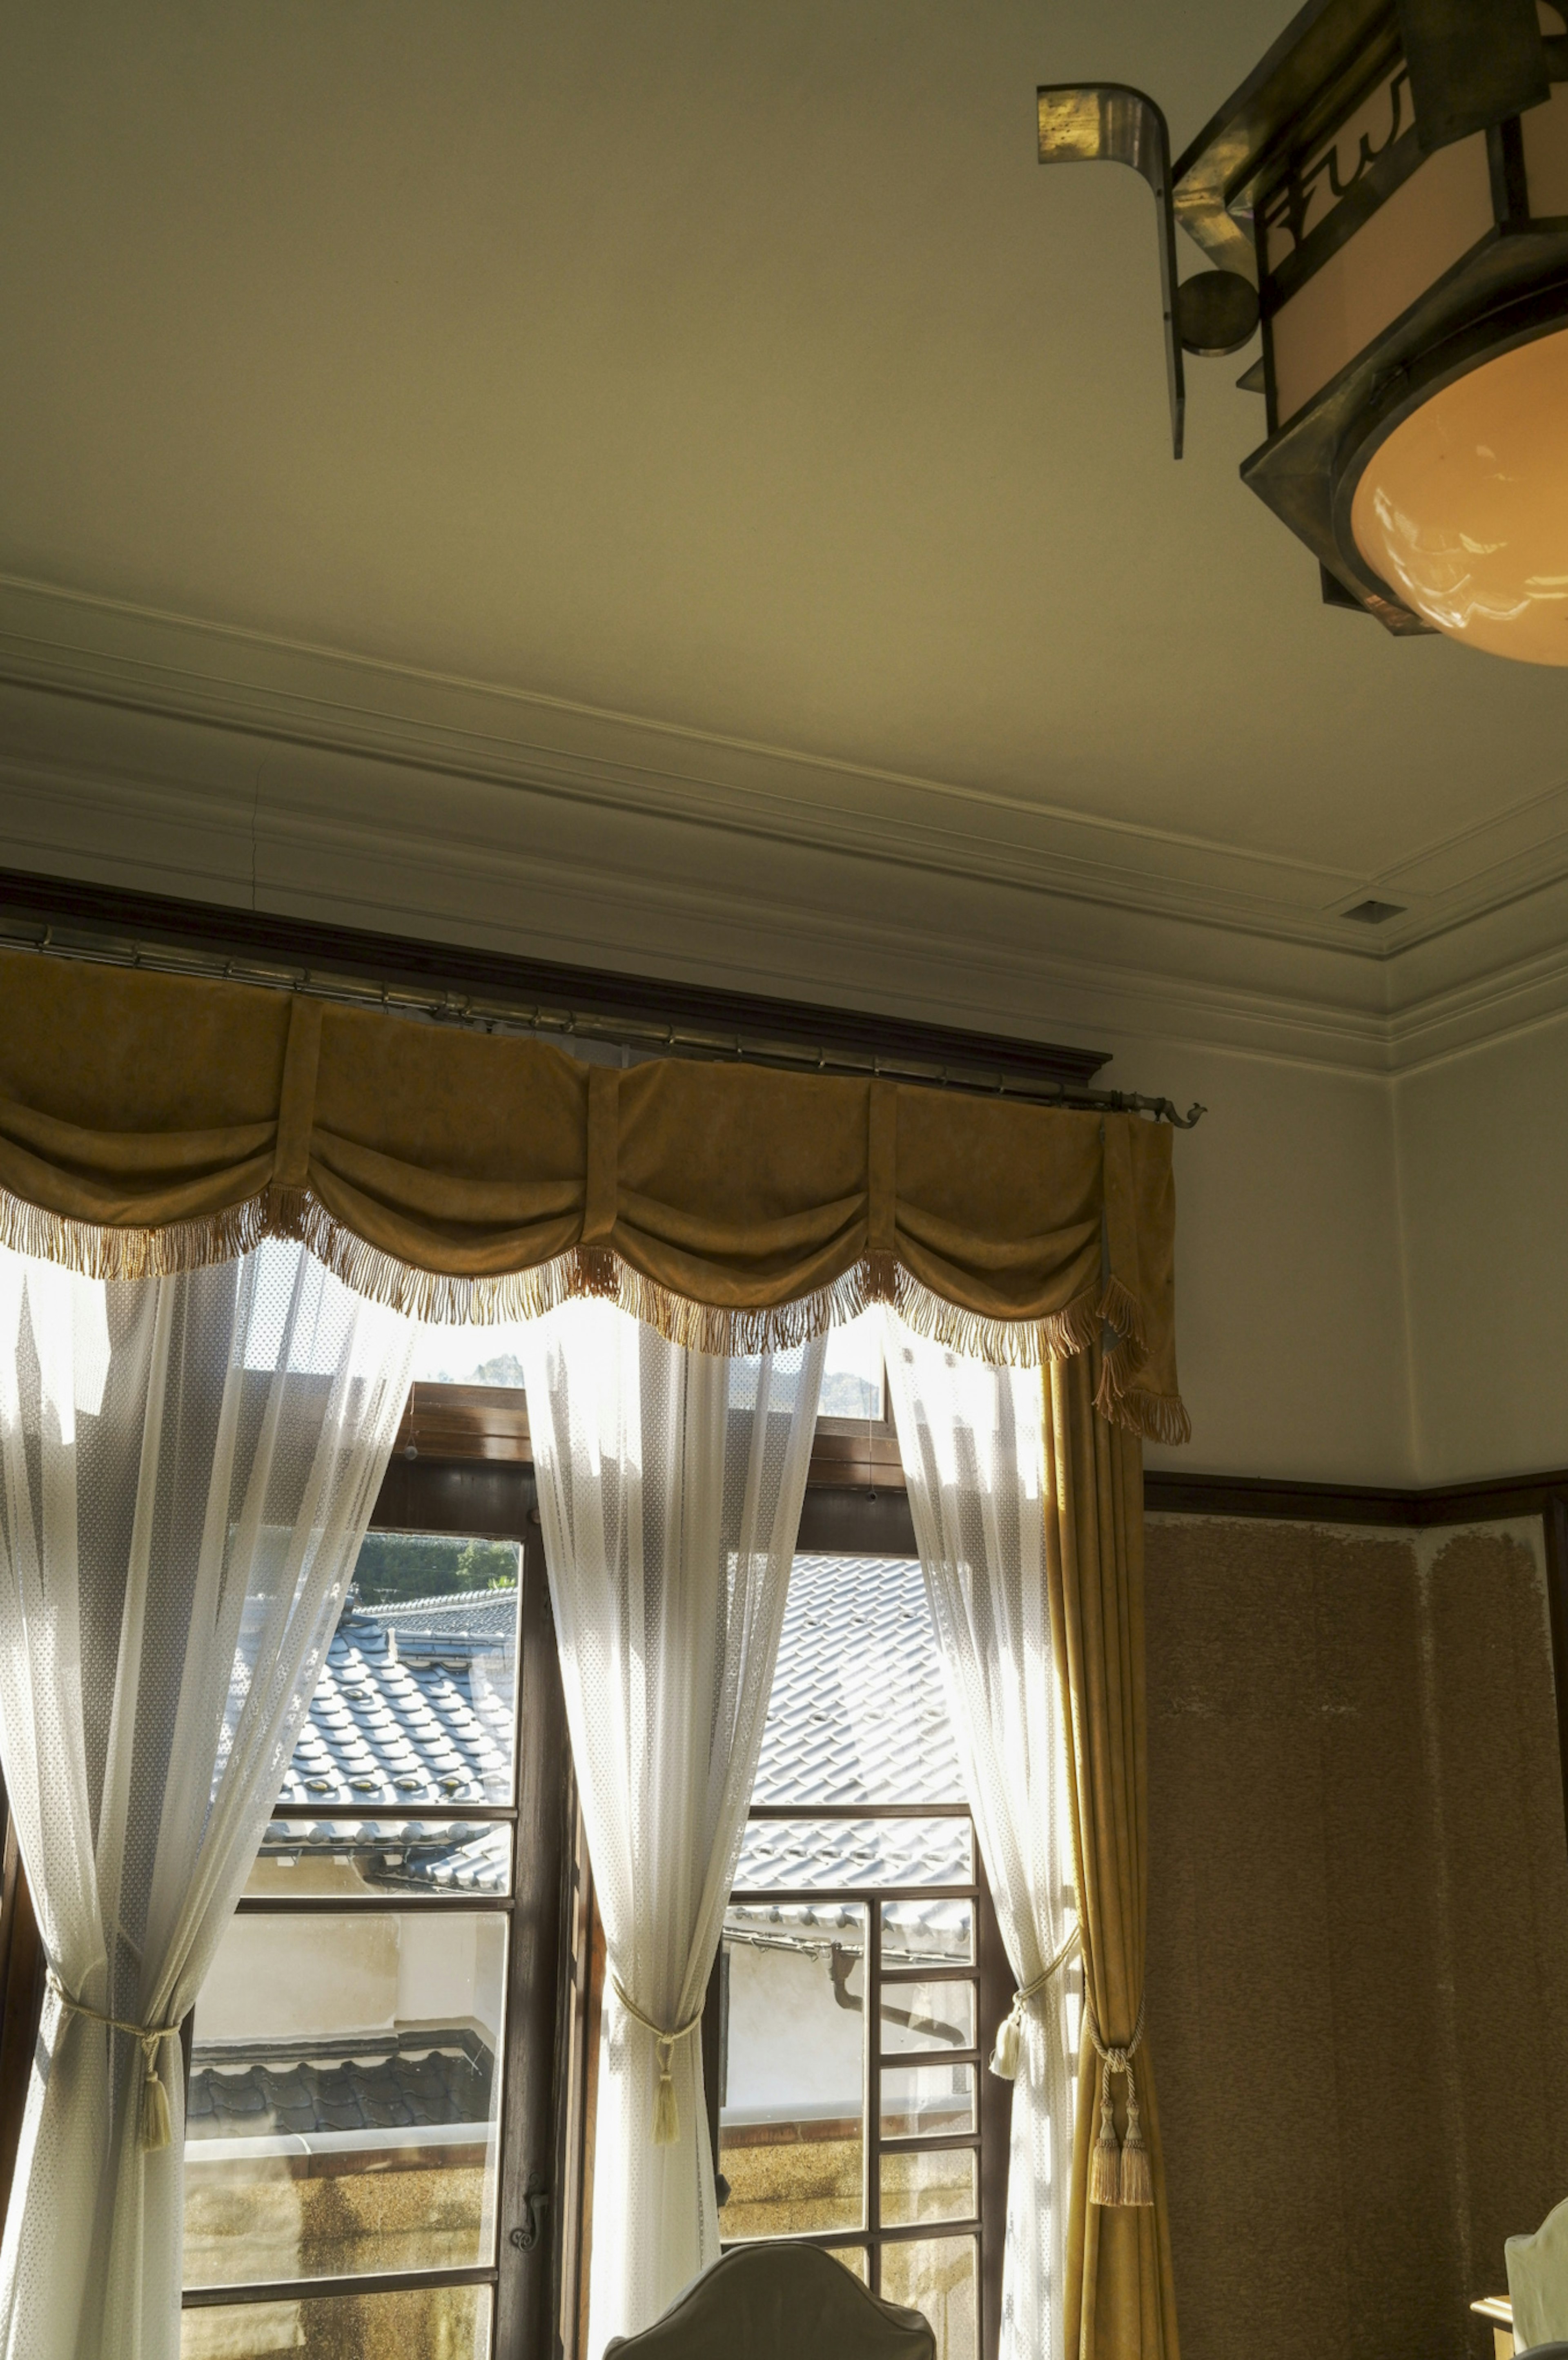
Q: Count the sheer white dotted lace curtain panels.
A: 3